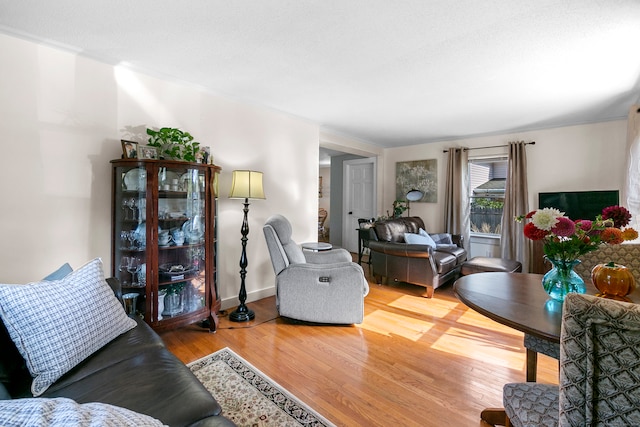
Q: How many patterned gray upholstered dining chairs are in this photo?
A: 2